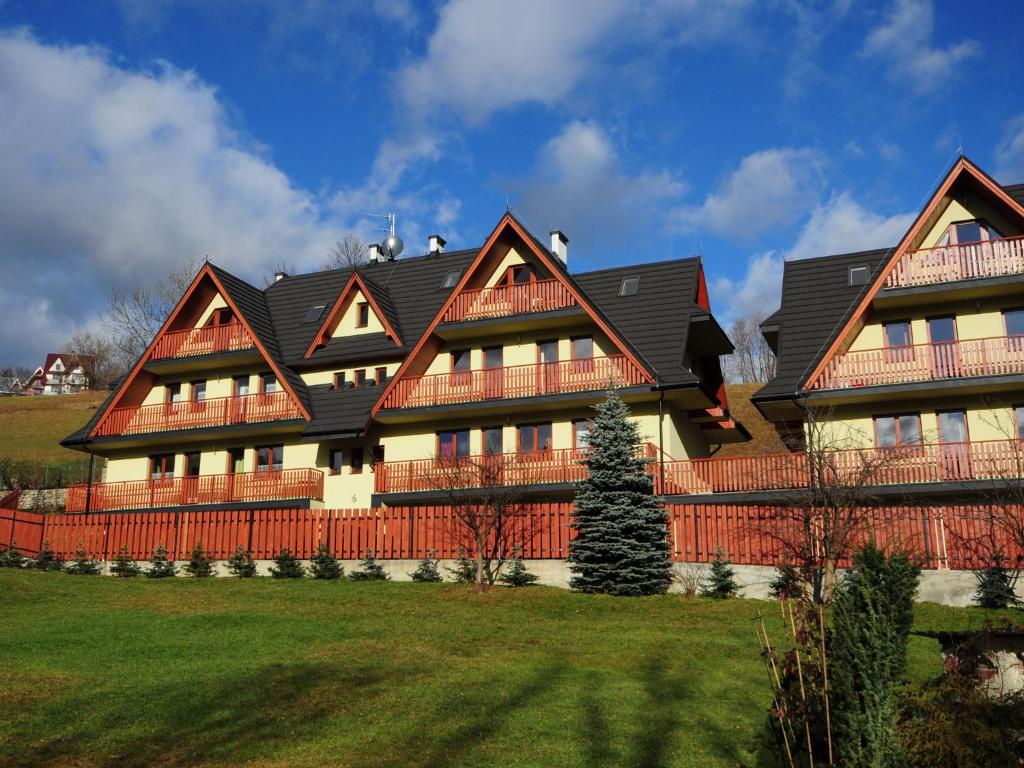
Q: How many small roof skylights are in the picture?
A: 4